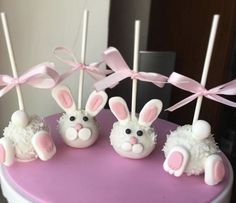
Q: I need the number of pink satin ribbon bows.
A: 4